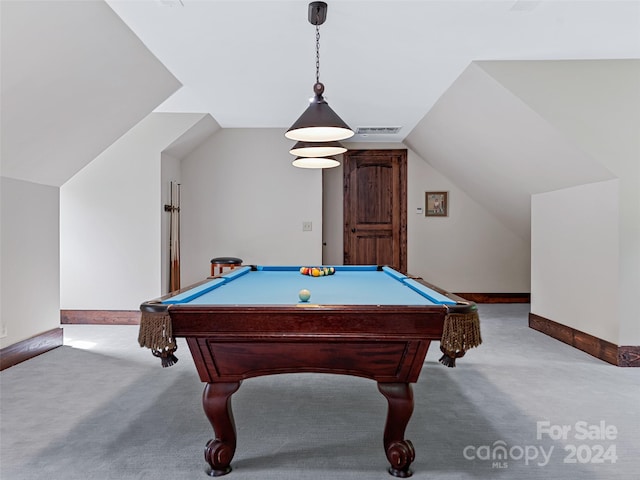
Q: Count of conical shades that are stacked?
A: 3